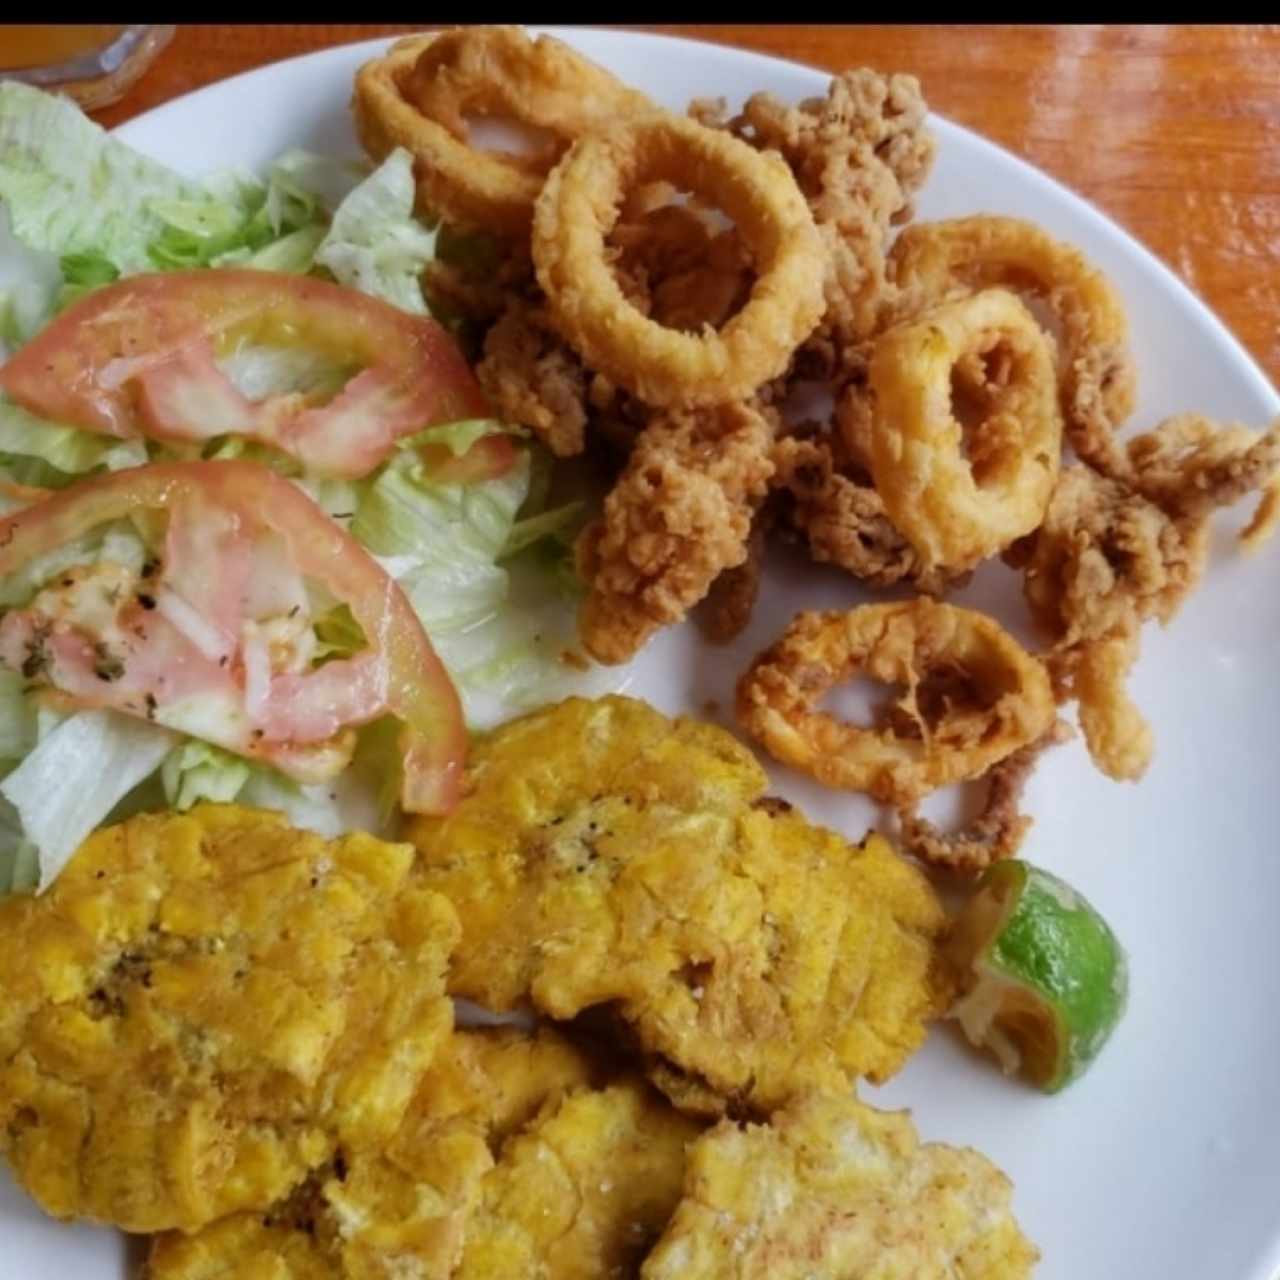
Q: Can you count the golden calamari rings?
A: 5